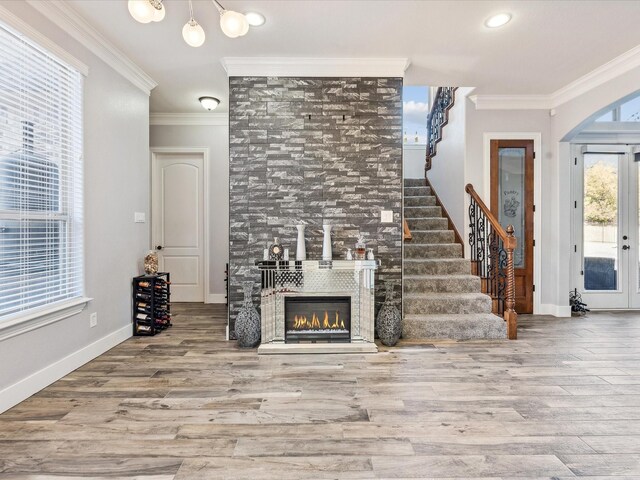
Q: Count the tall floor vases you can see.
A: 2